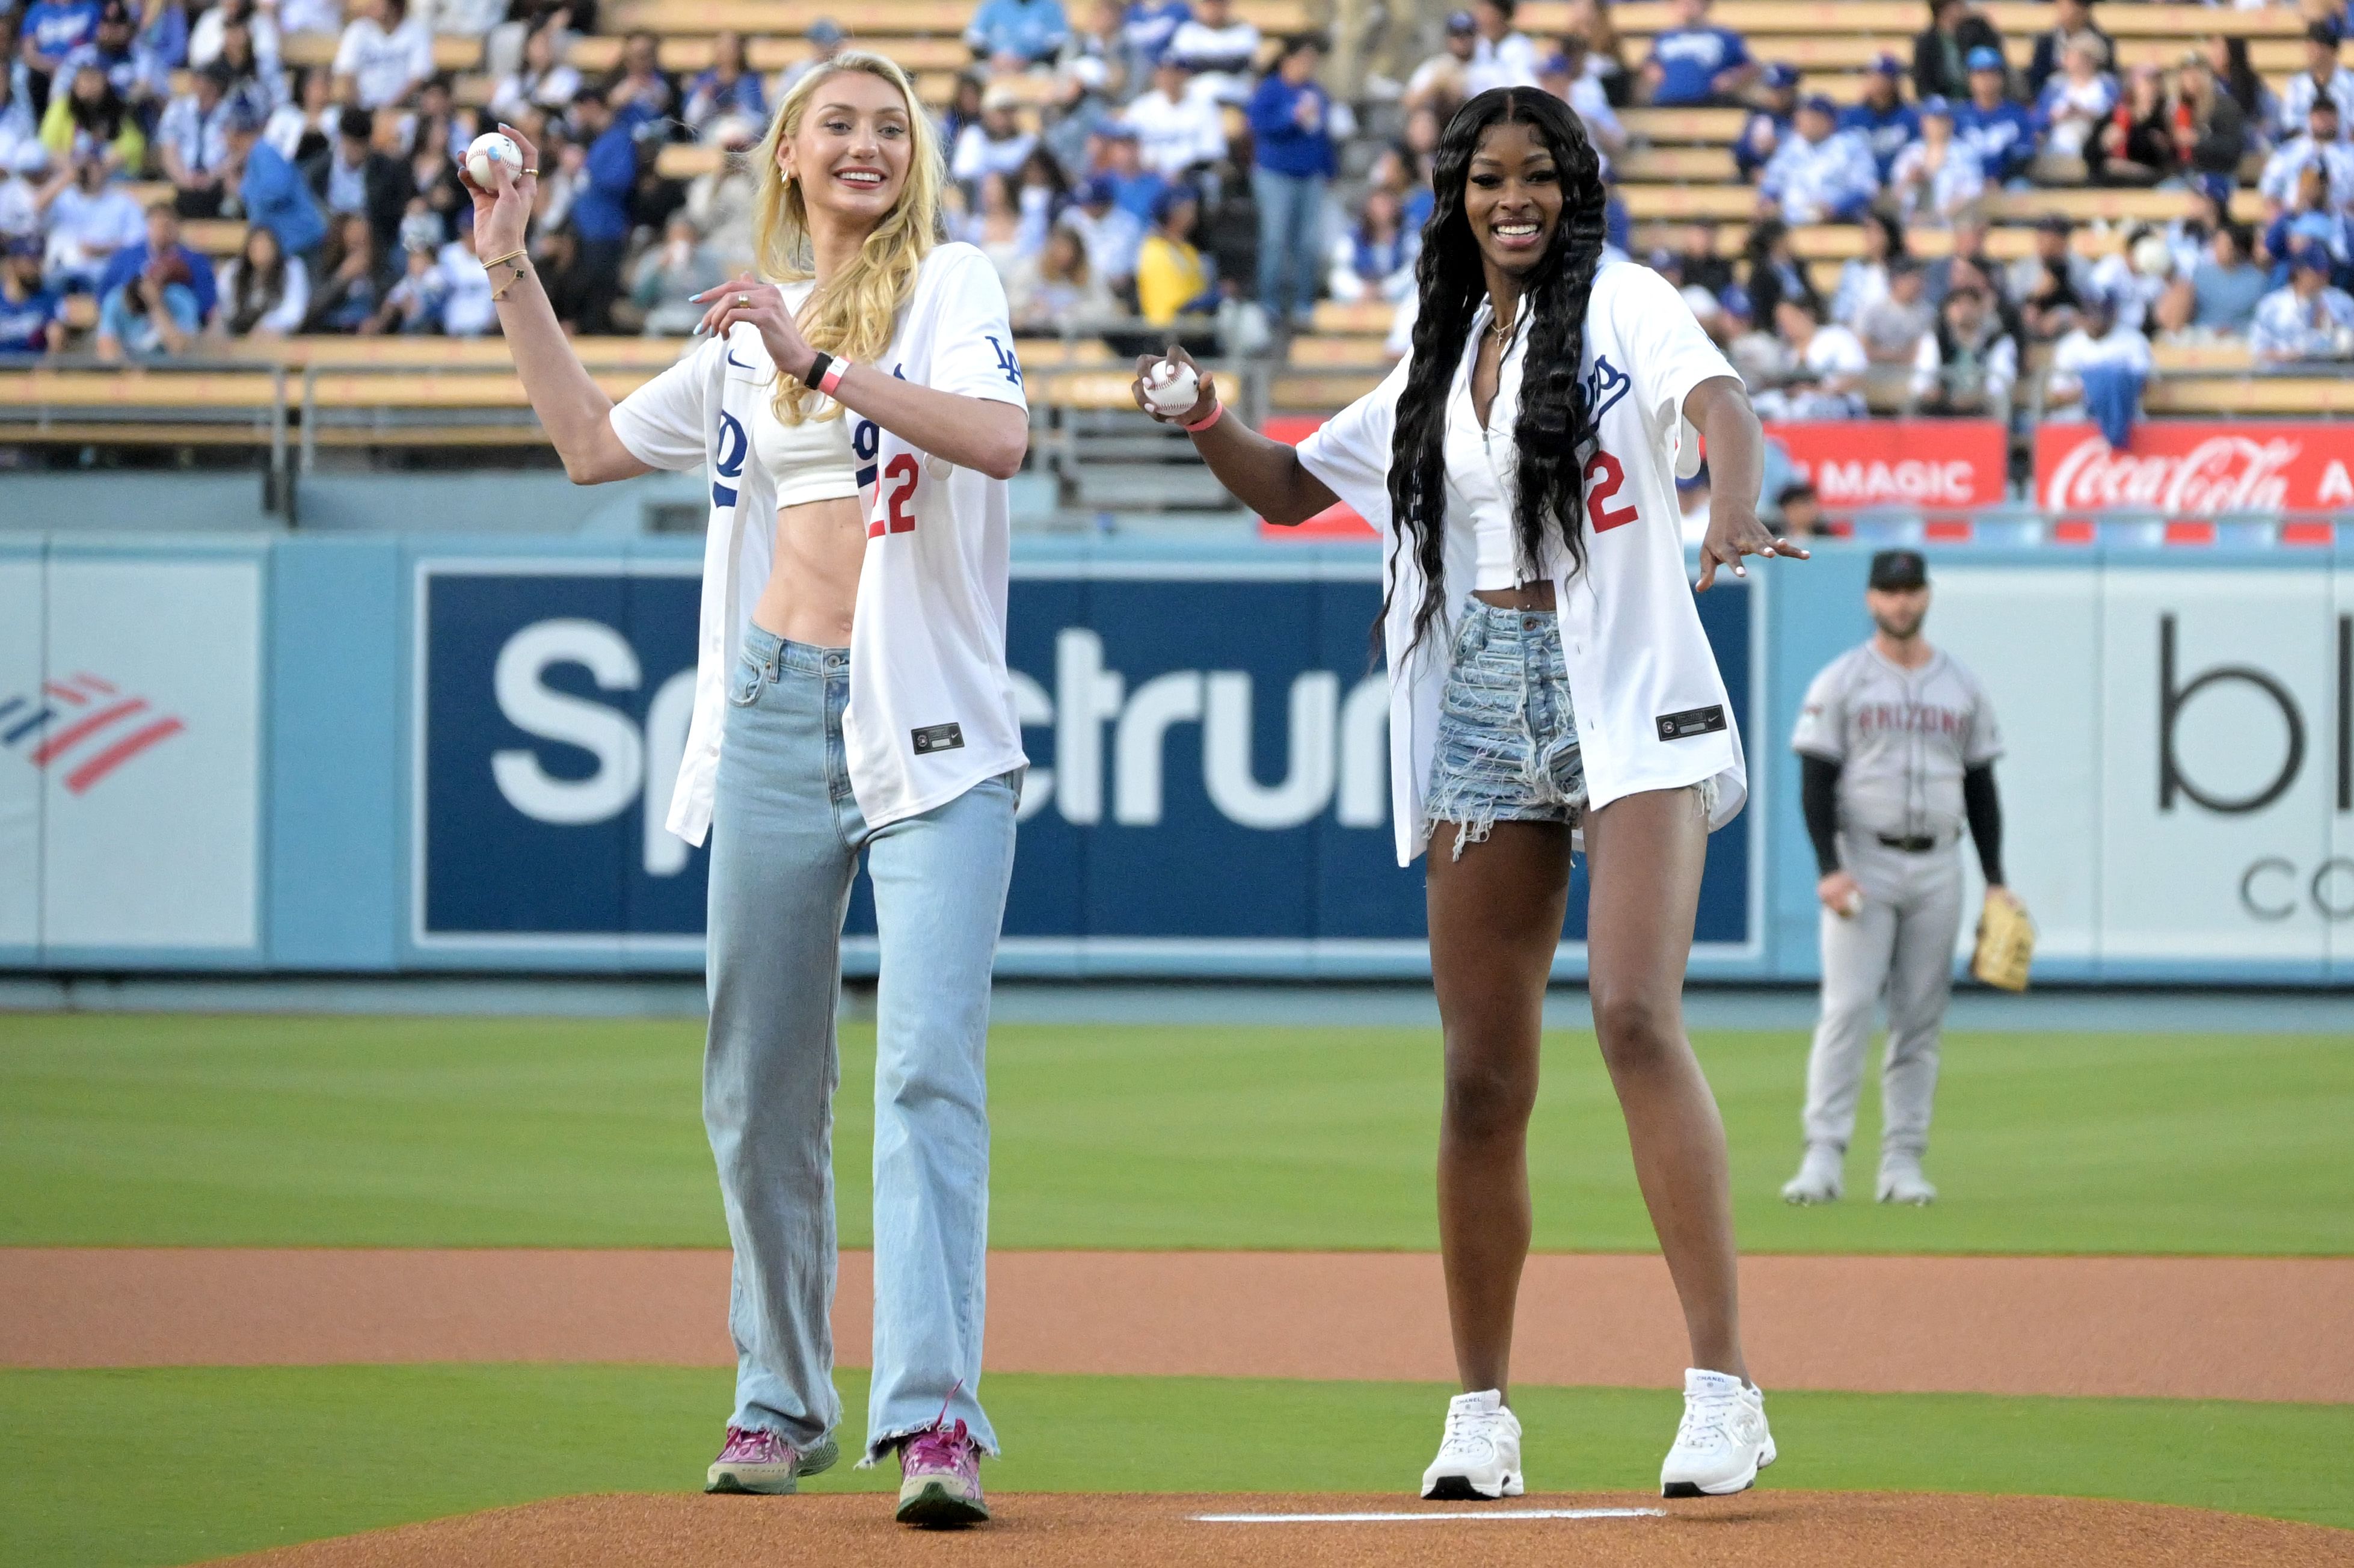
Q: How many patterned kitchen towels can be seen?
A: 0